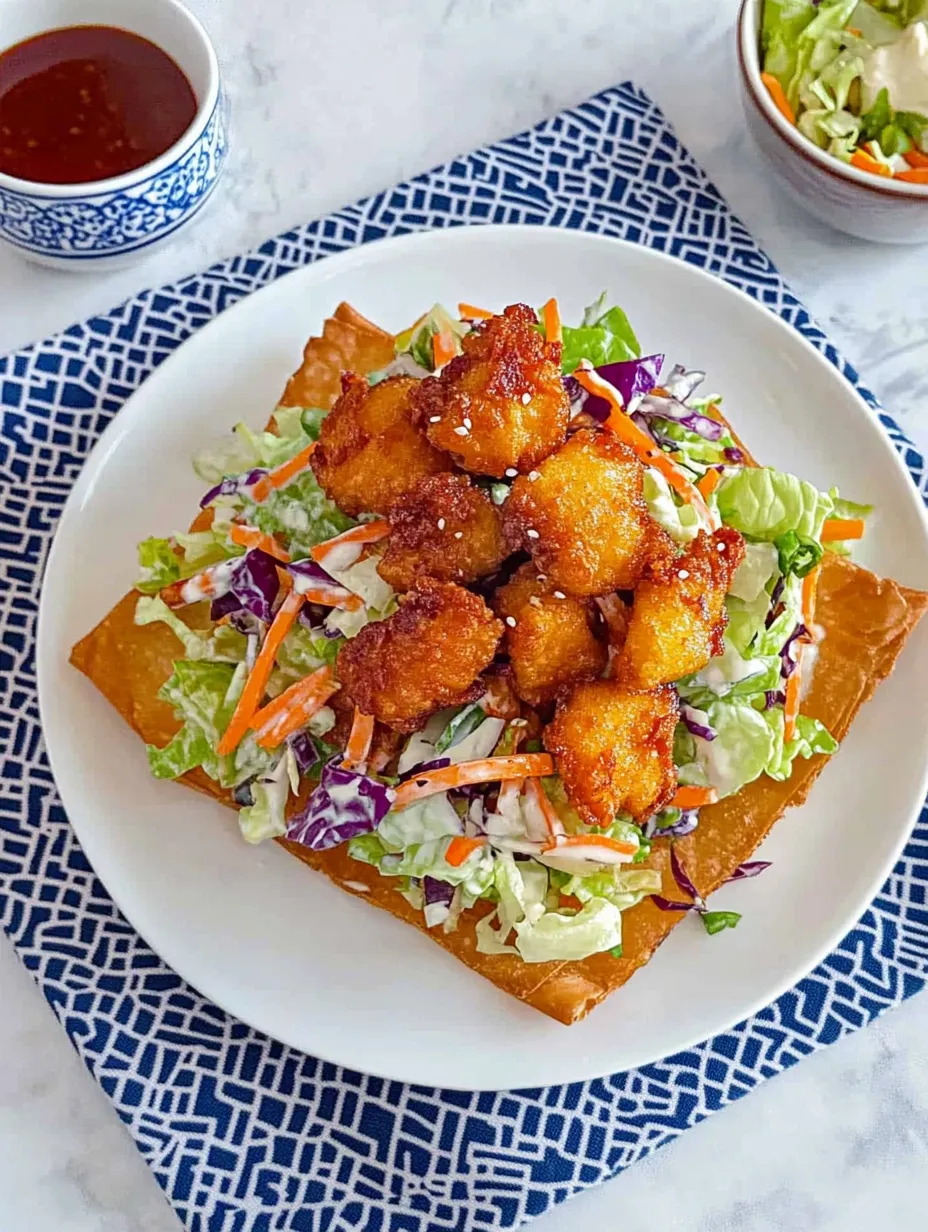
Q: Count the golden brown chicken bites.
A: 8